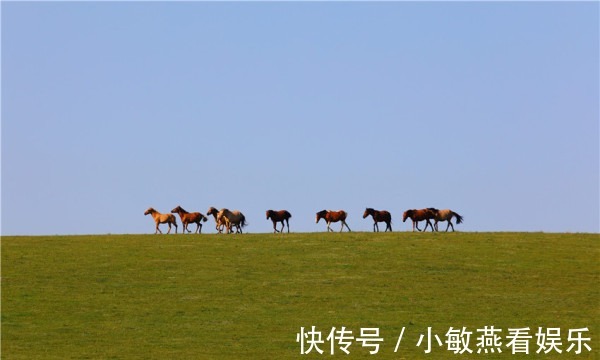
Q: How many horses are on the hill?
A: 9